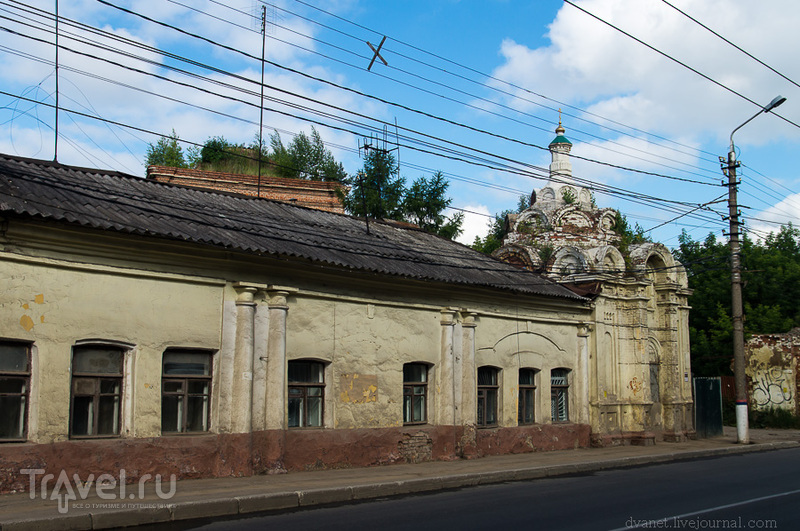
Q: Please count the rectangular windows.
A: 8